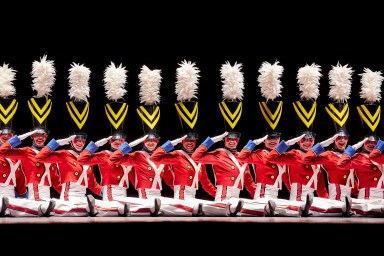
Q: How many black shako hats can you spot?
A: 11